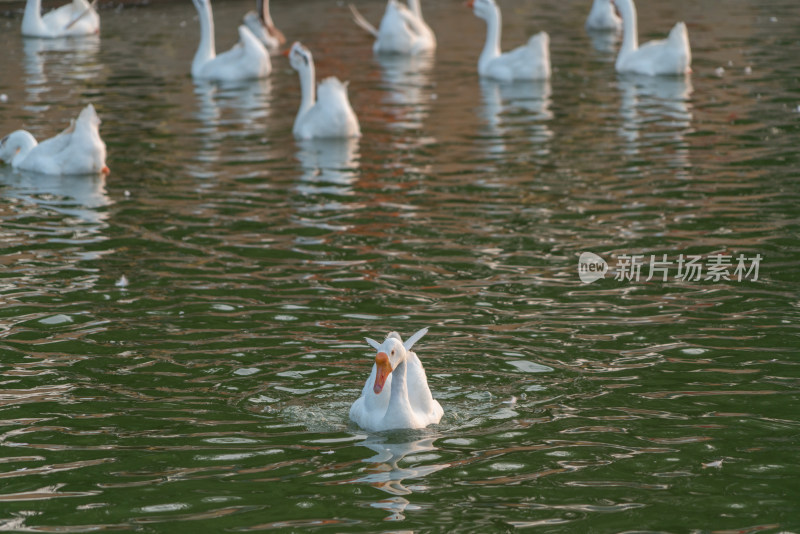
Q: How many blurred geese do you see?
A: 9